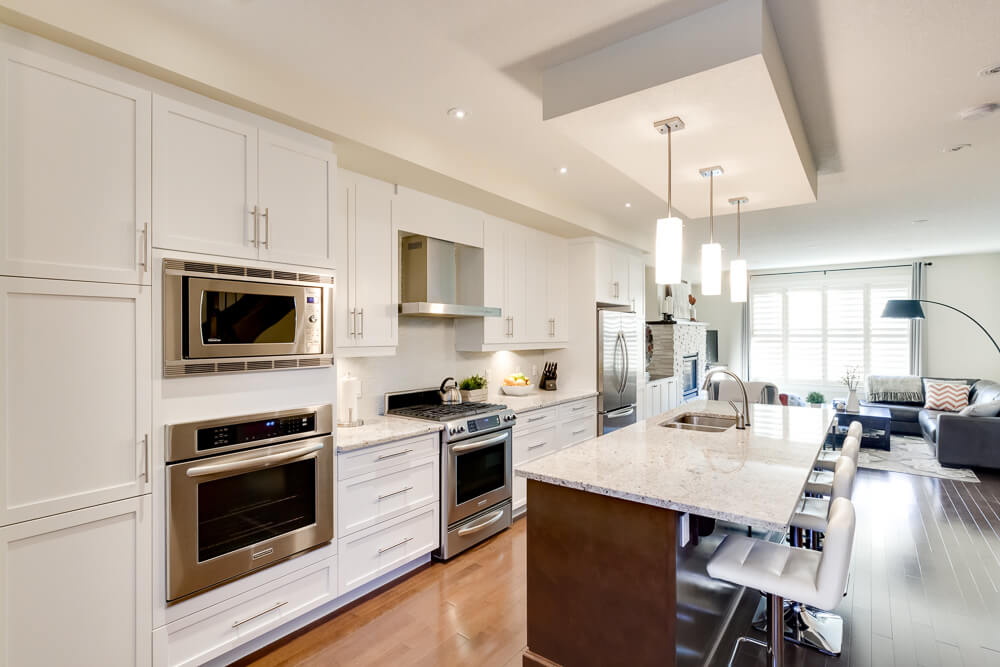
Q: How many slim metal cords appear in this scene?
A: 3